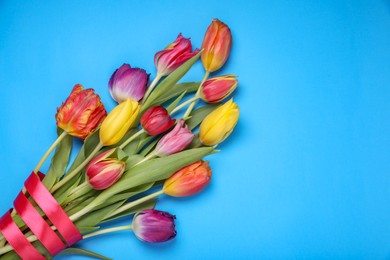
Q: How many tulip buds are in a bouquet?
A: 12